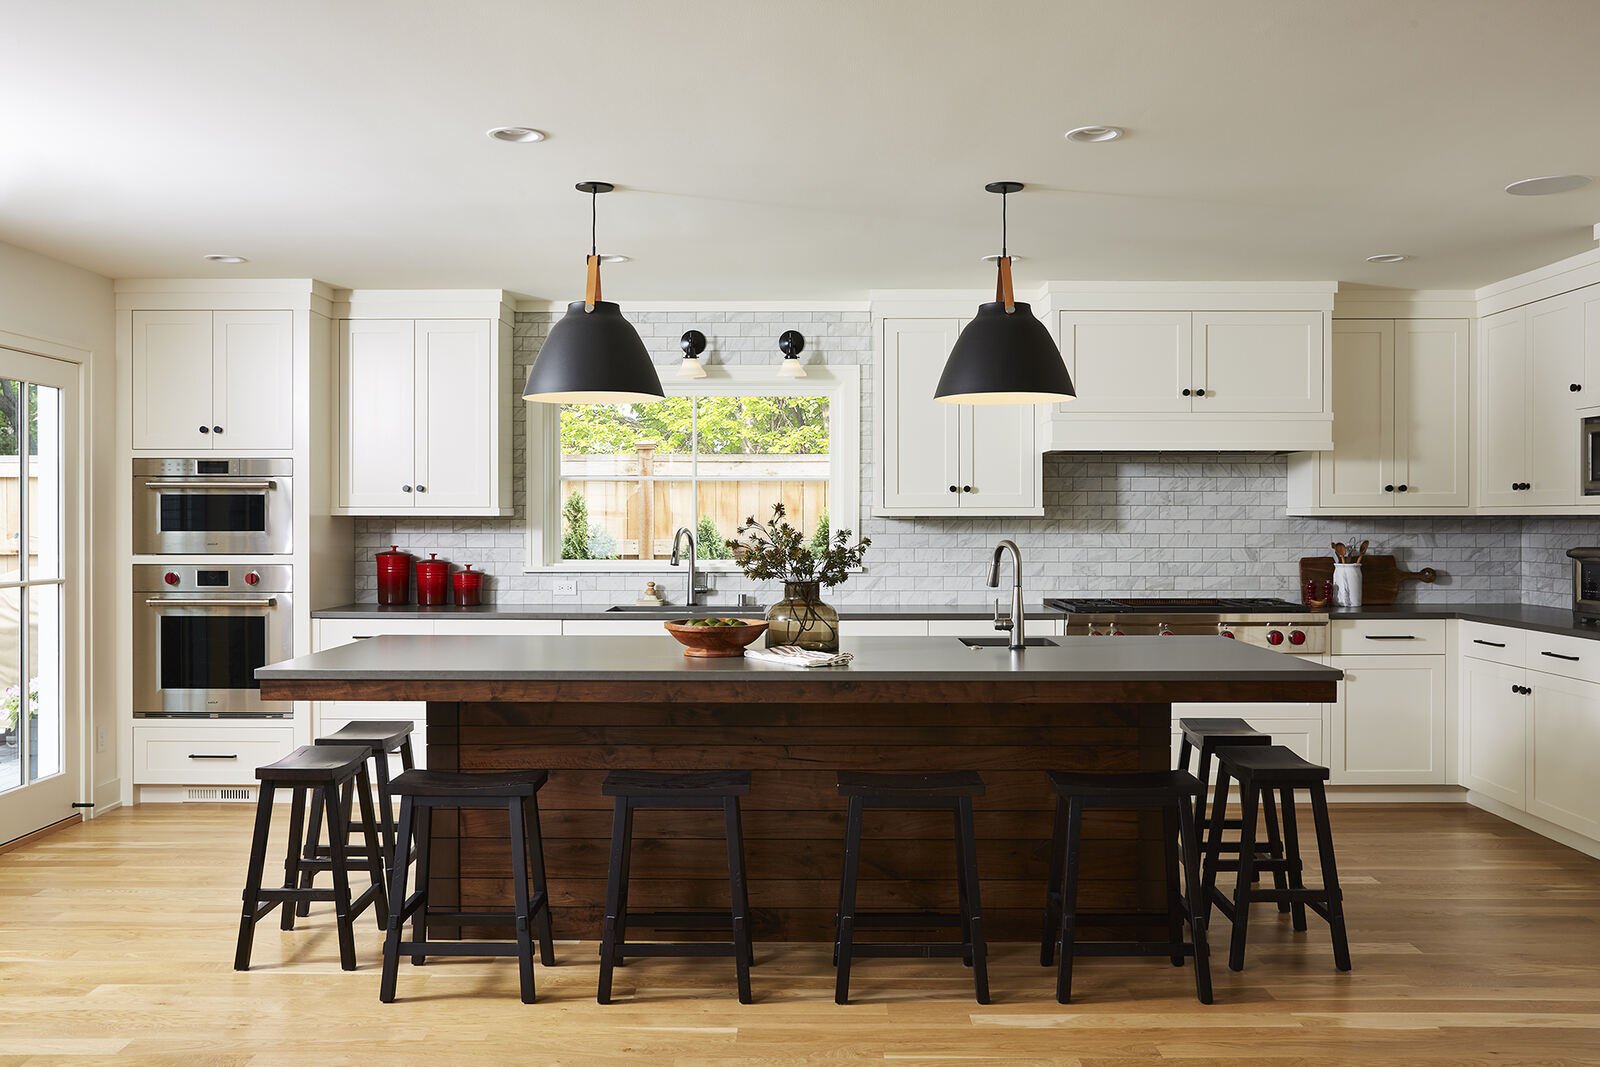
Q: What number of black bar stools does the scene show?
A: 8